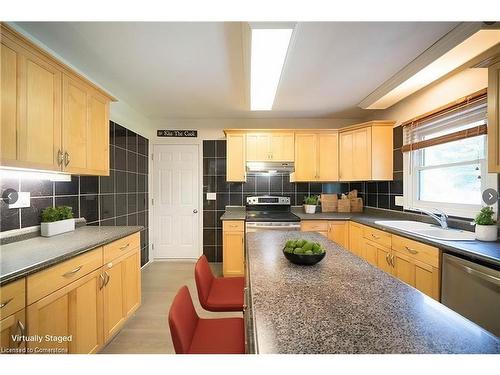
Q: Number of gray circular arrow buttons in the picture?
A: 2